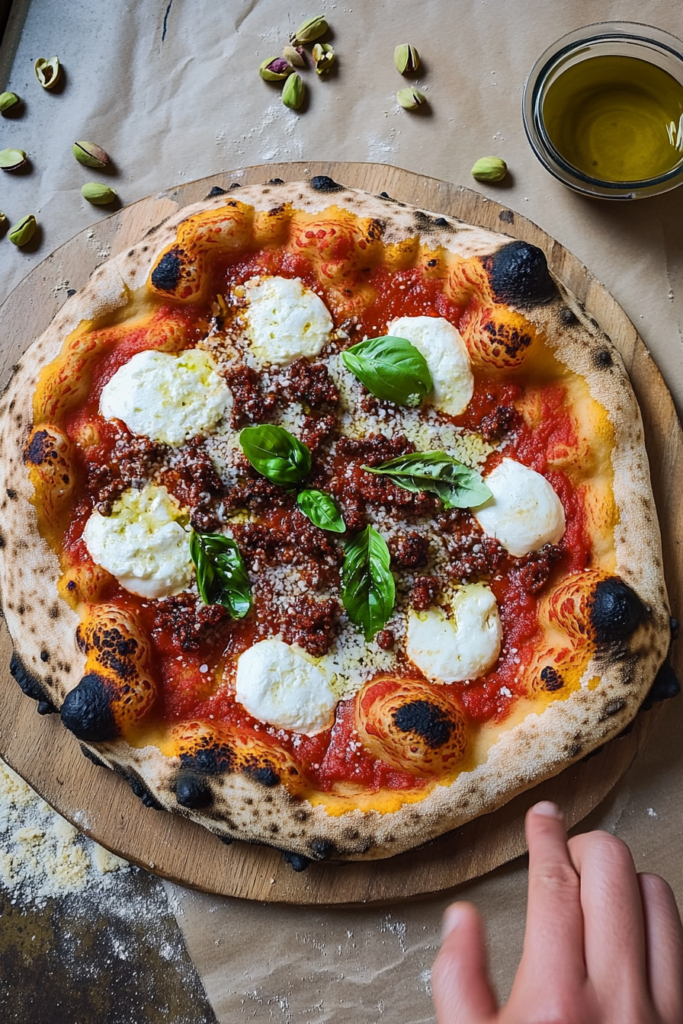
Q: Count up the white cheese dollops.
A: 7